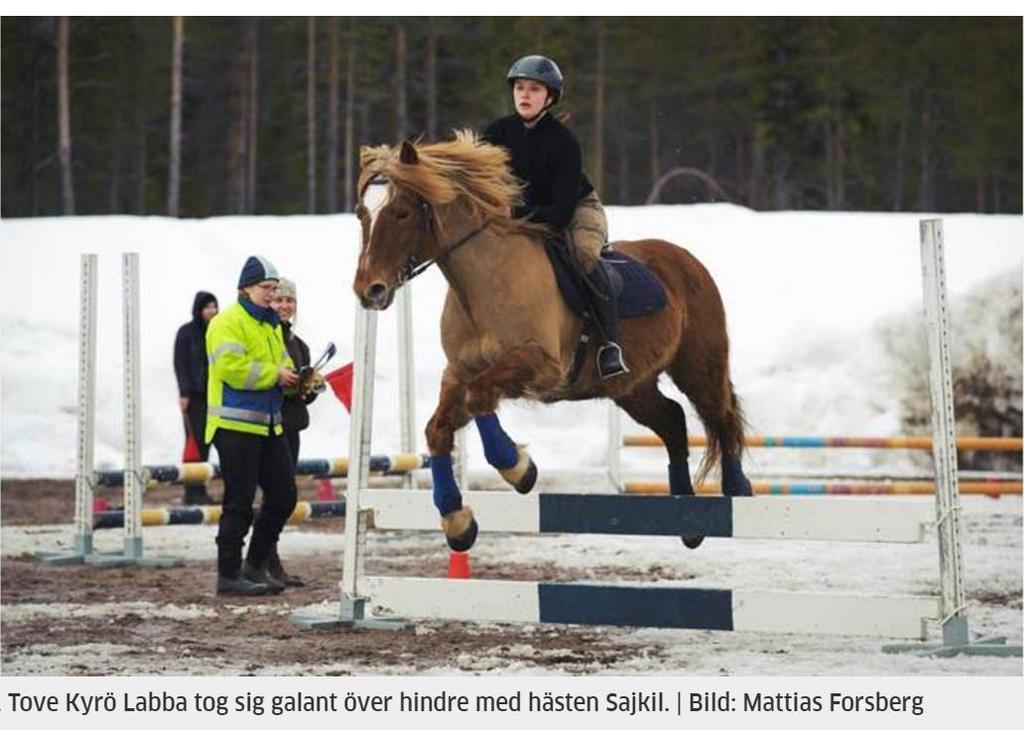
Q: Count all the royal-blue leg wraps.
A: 2